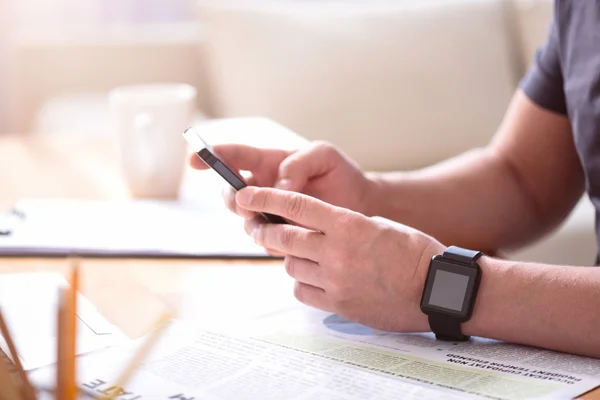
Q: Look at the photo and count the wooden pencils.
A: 4